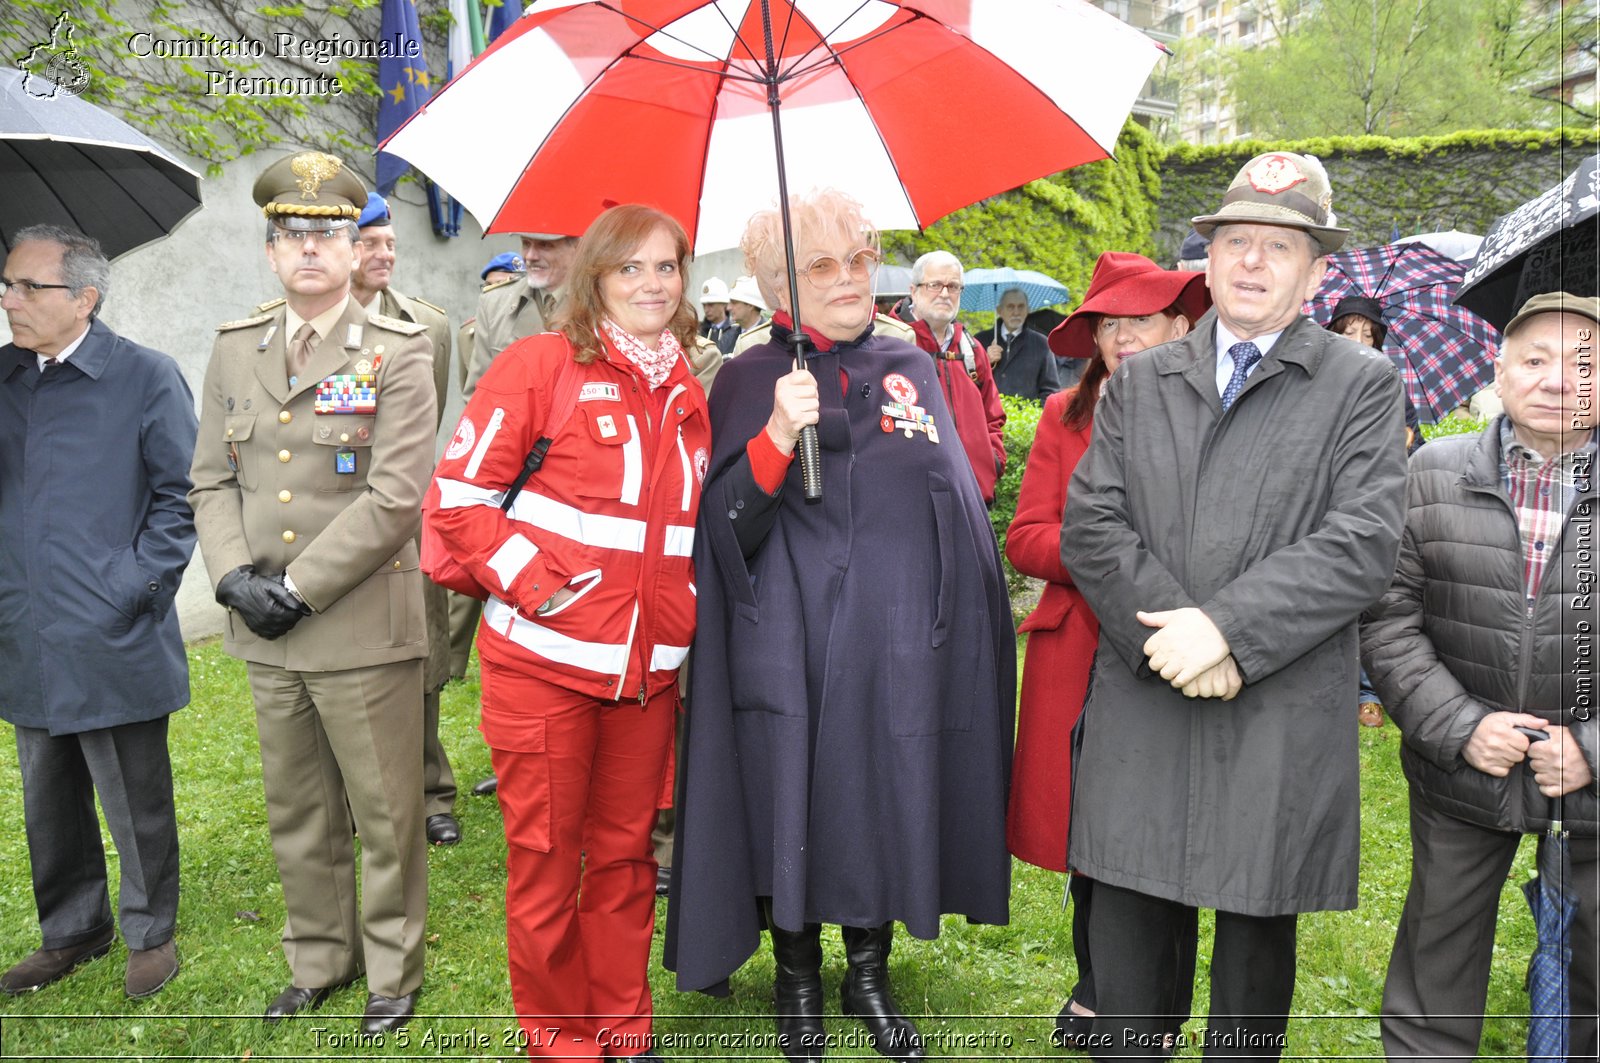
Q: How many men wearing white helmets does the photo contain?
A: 2